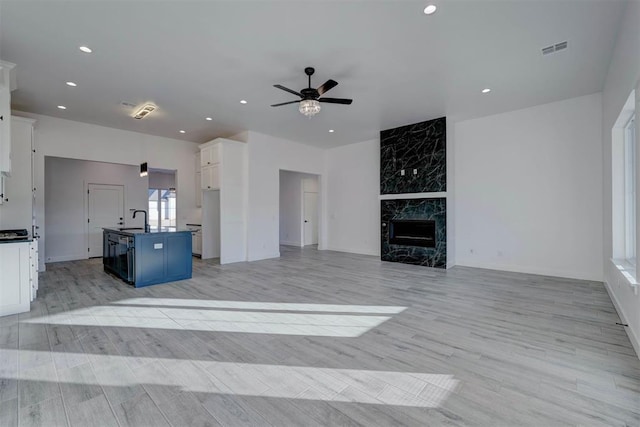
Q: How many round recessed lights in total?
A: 9